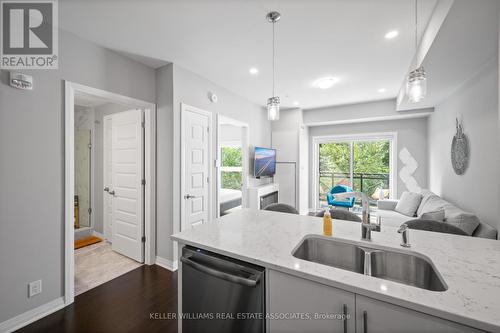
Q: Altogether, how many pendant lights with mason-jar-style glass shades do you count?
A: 2